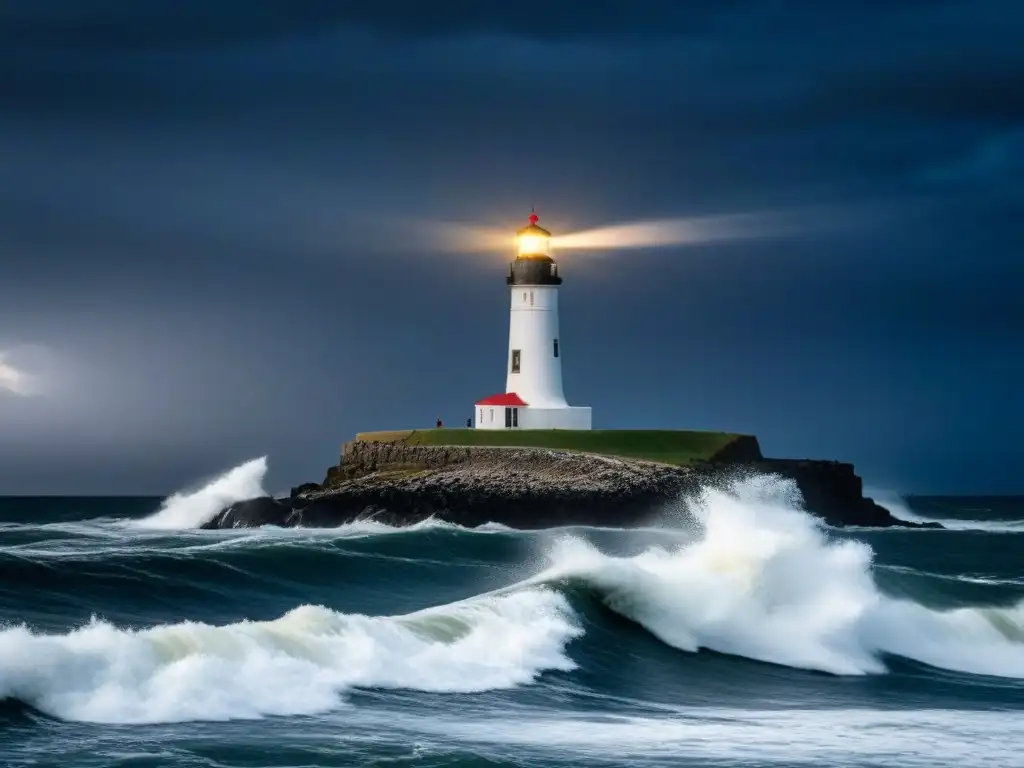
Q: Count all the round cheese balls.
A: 0